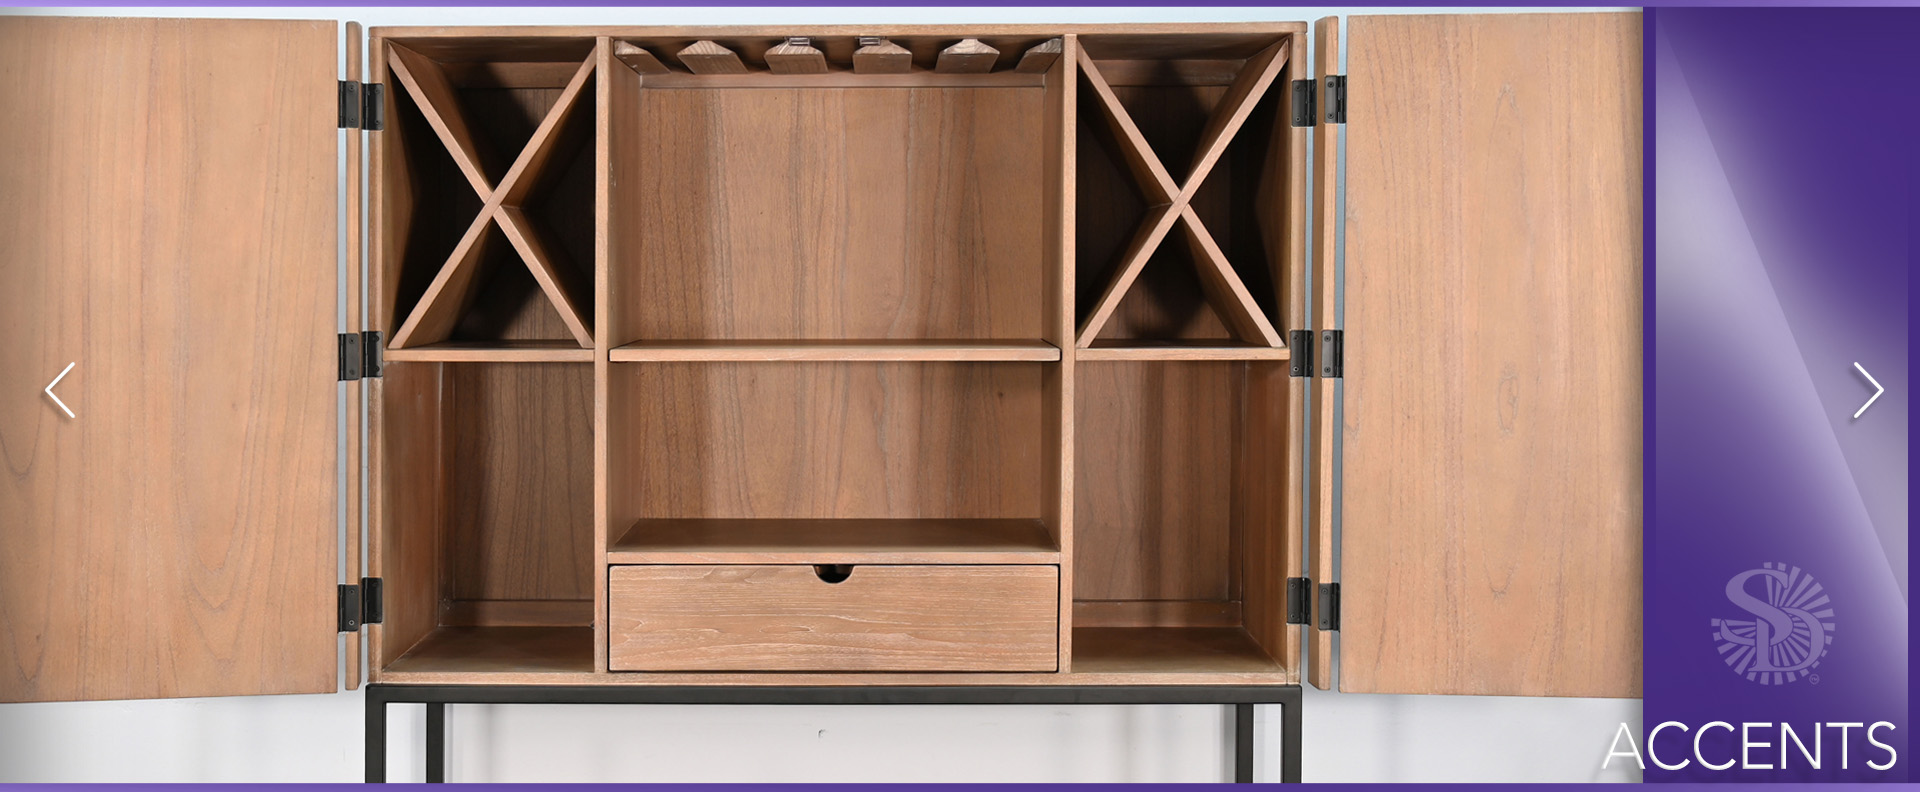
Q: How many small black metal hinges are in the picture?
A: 12